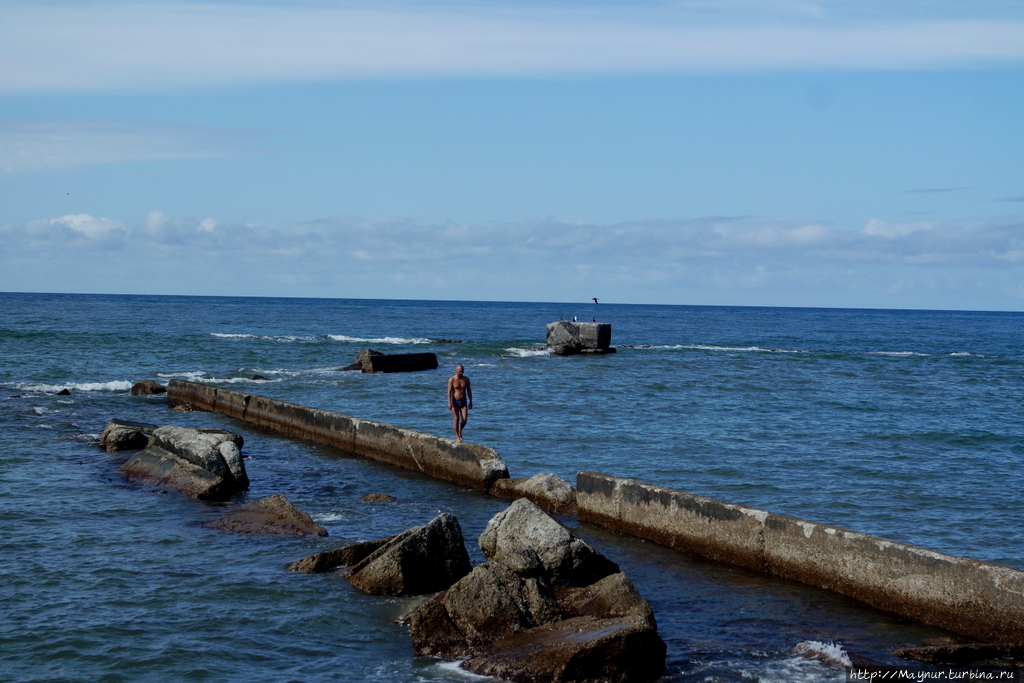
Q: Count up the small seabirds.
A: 5